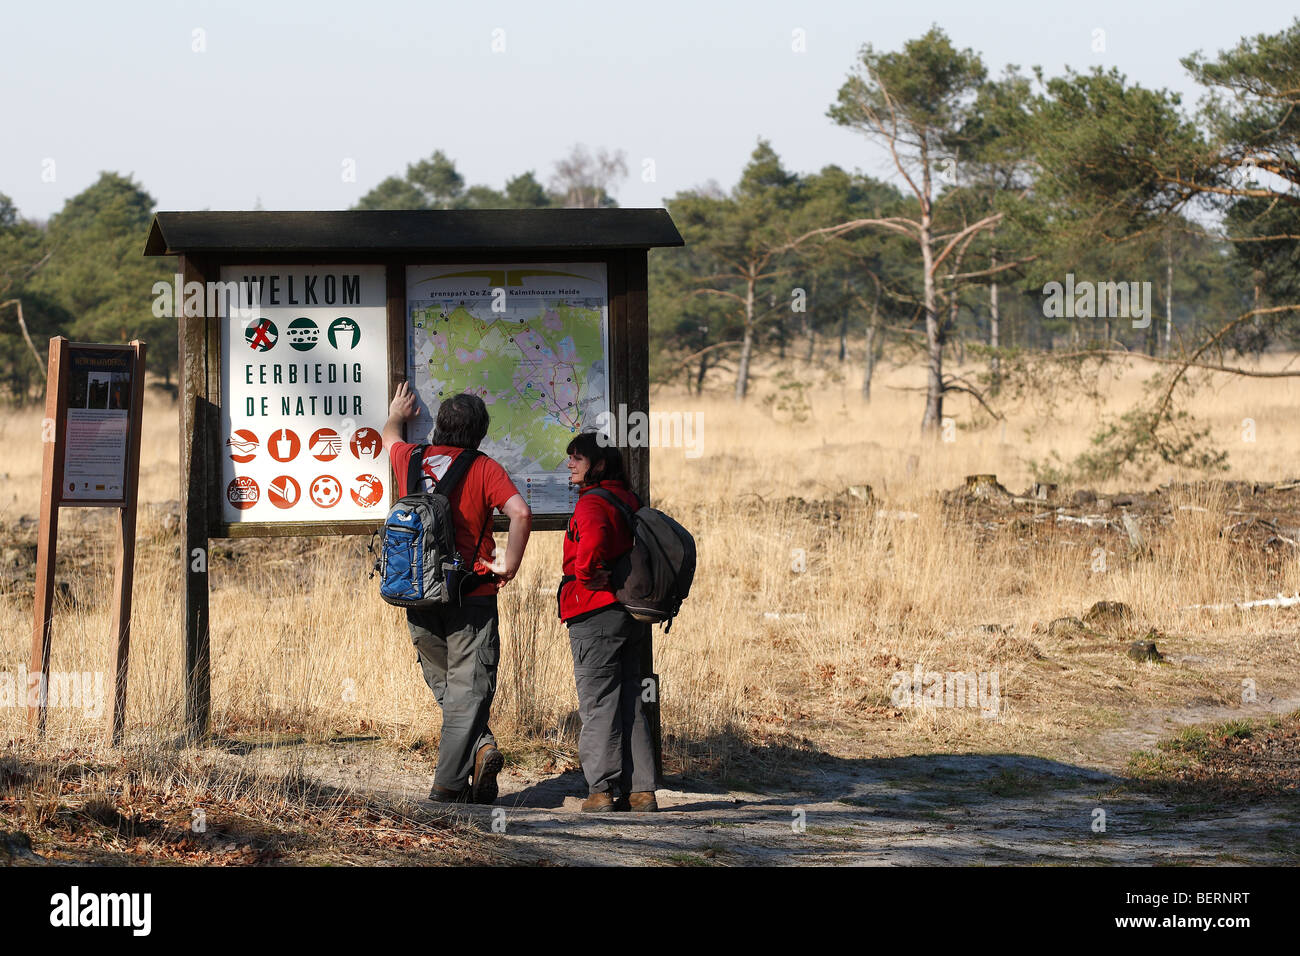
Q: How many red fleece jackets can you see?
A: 1